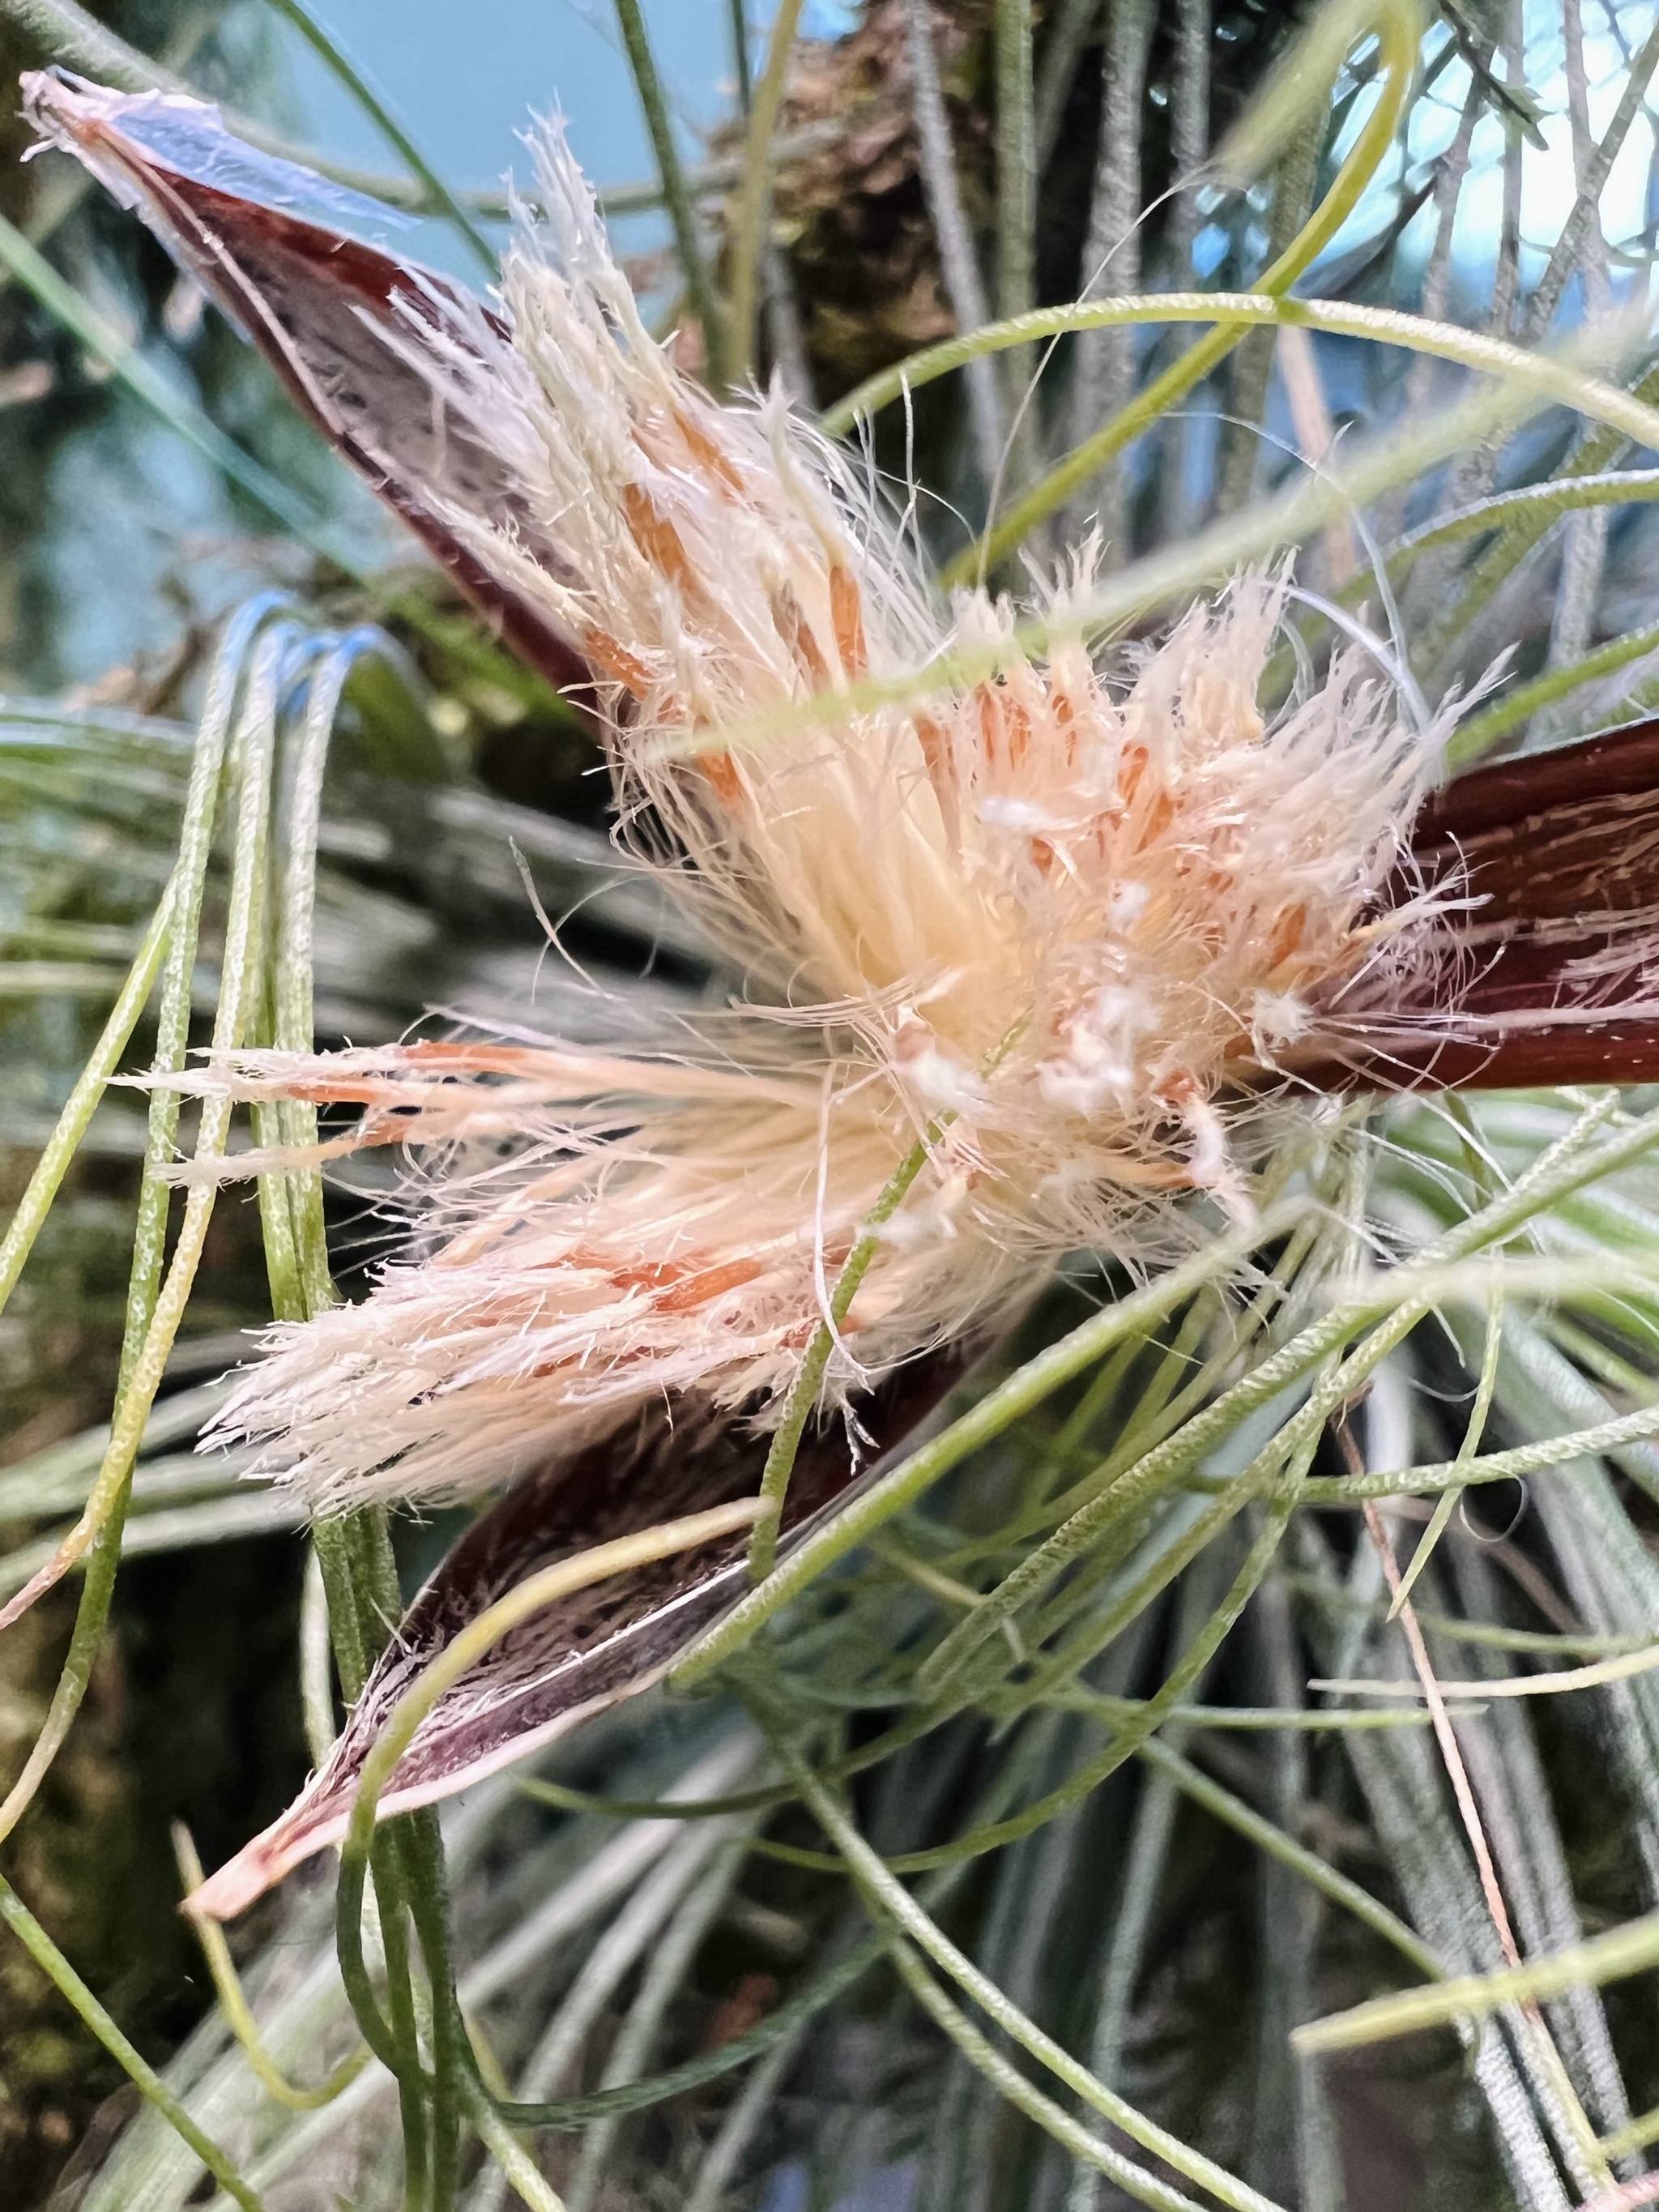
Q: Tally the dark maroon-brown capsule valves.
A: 3